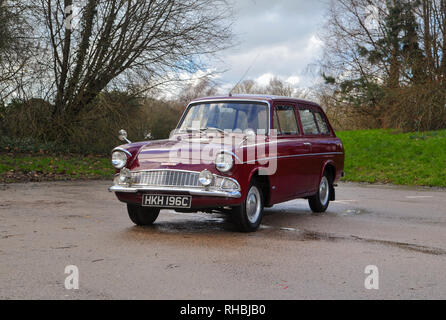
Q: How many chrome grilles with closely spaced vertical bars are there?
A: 1